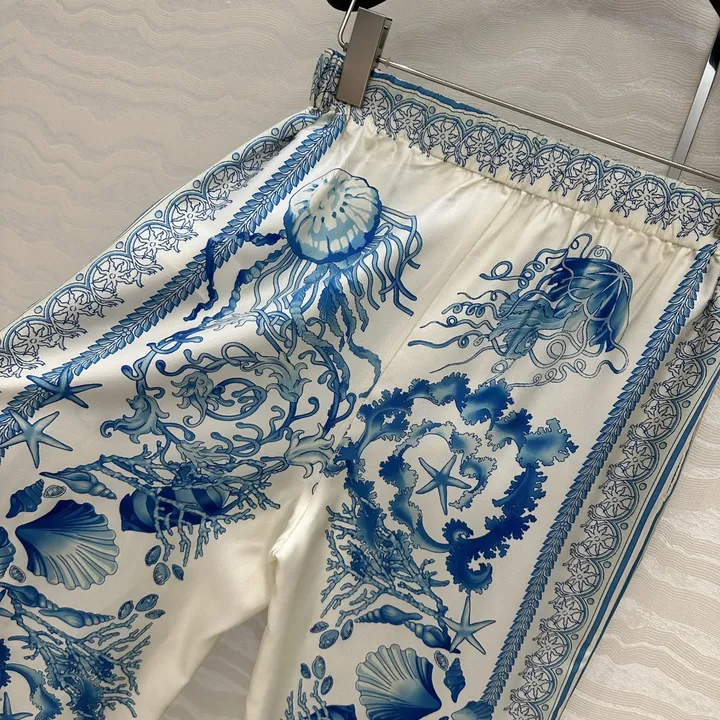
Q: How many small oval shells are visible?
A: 15